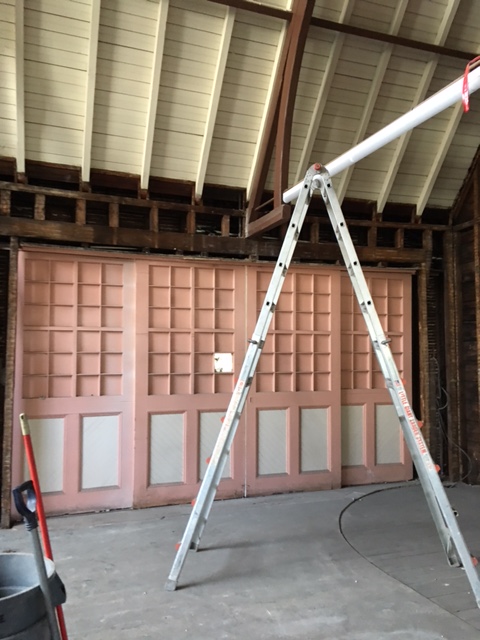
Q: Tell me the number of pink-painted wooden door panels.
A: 4